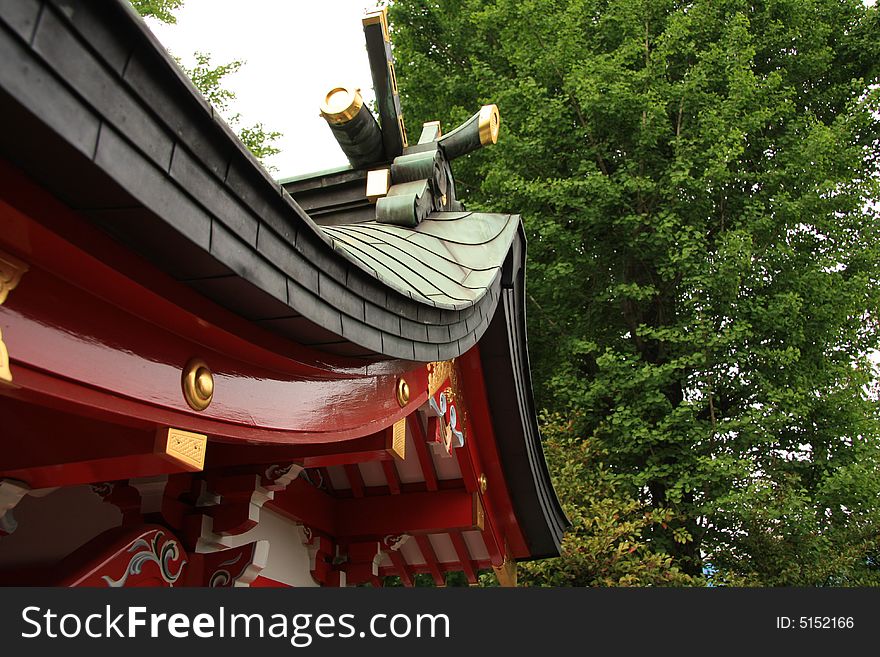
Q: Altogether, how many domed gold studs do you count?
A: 3